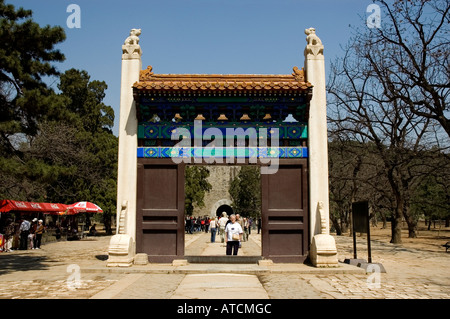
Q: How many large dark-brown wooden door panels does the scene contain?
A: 2